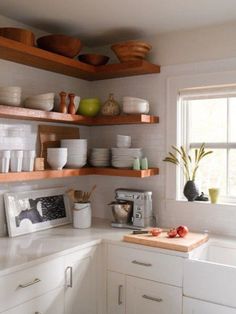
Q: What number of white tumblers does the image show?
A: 3